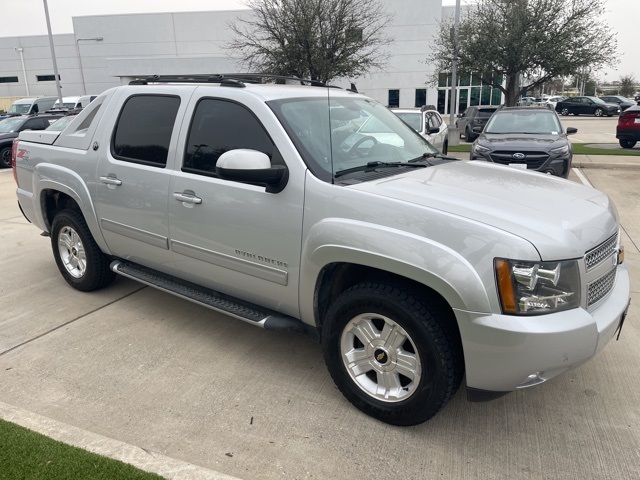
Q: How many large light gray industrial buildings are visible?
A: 1